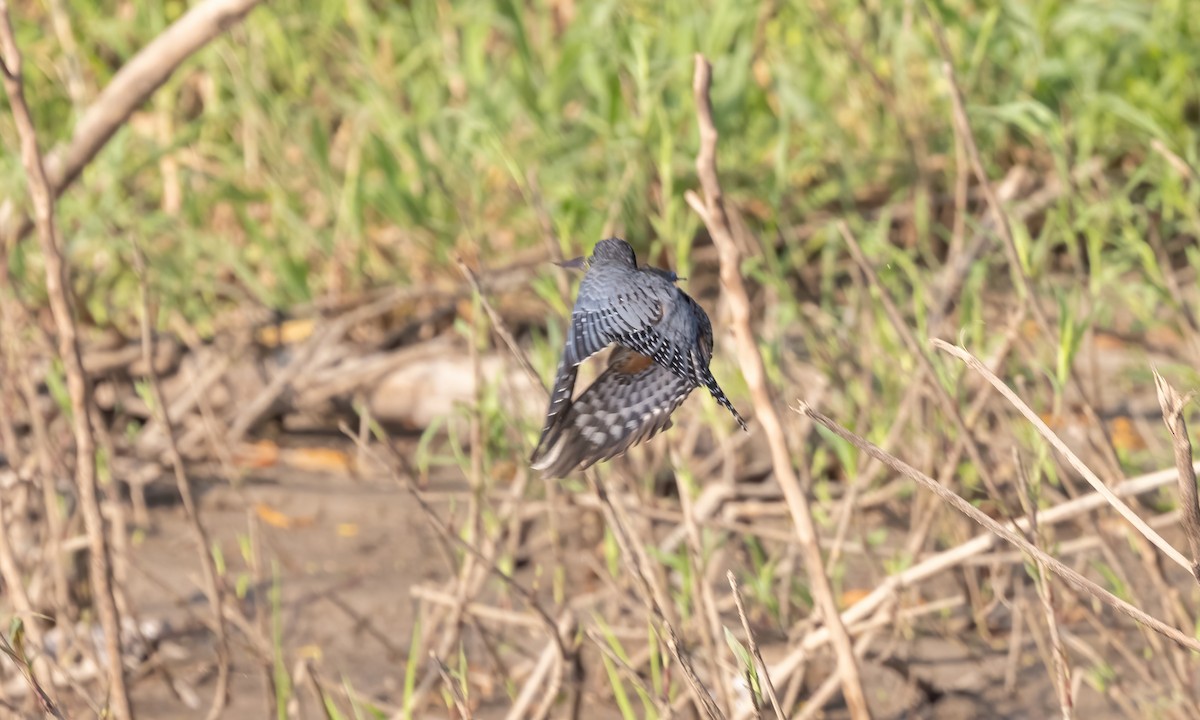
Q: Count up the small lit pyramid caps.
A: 0